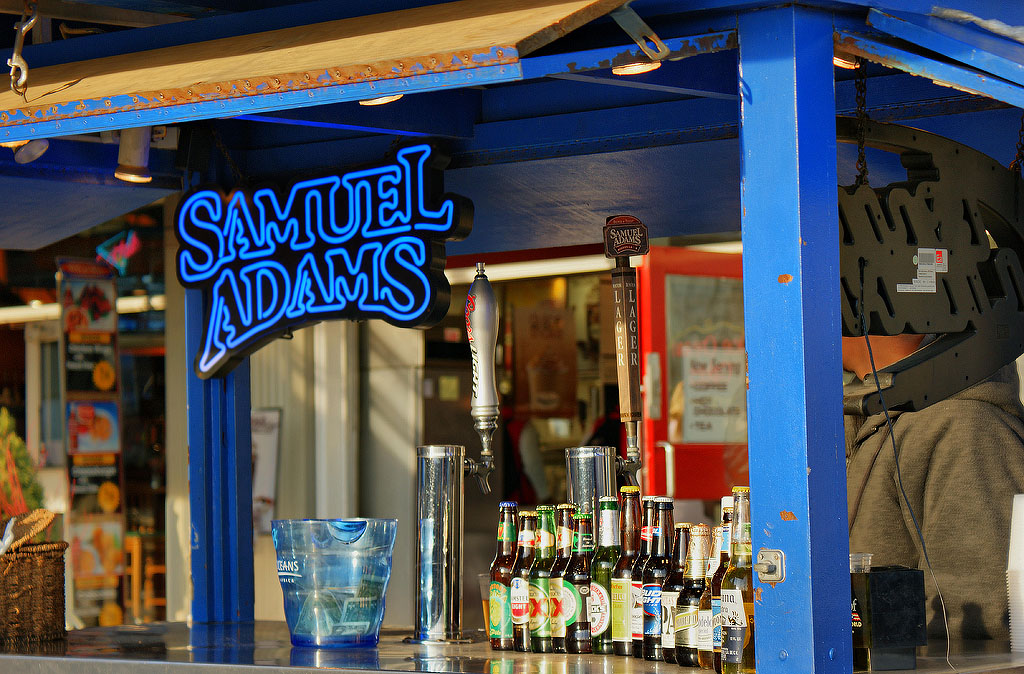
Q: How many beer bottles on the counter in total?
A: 14